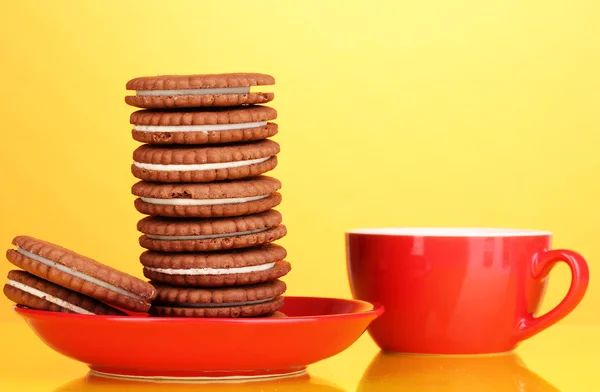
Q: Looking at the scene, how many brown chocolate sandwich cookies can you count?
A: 9